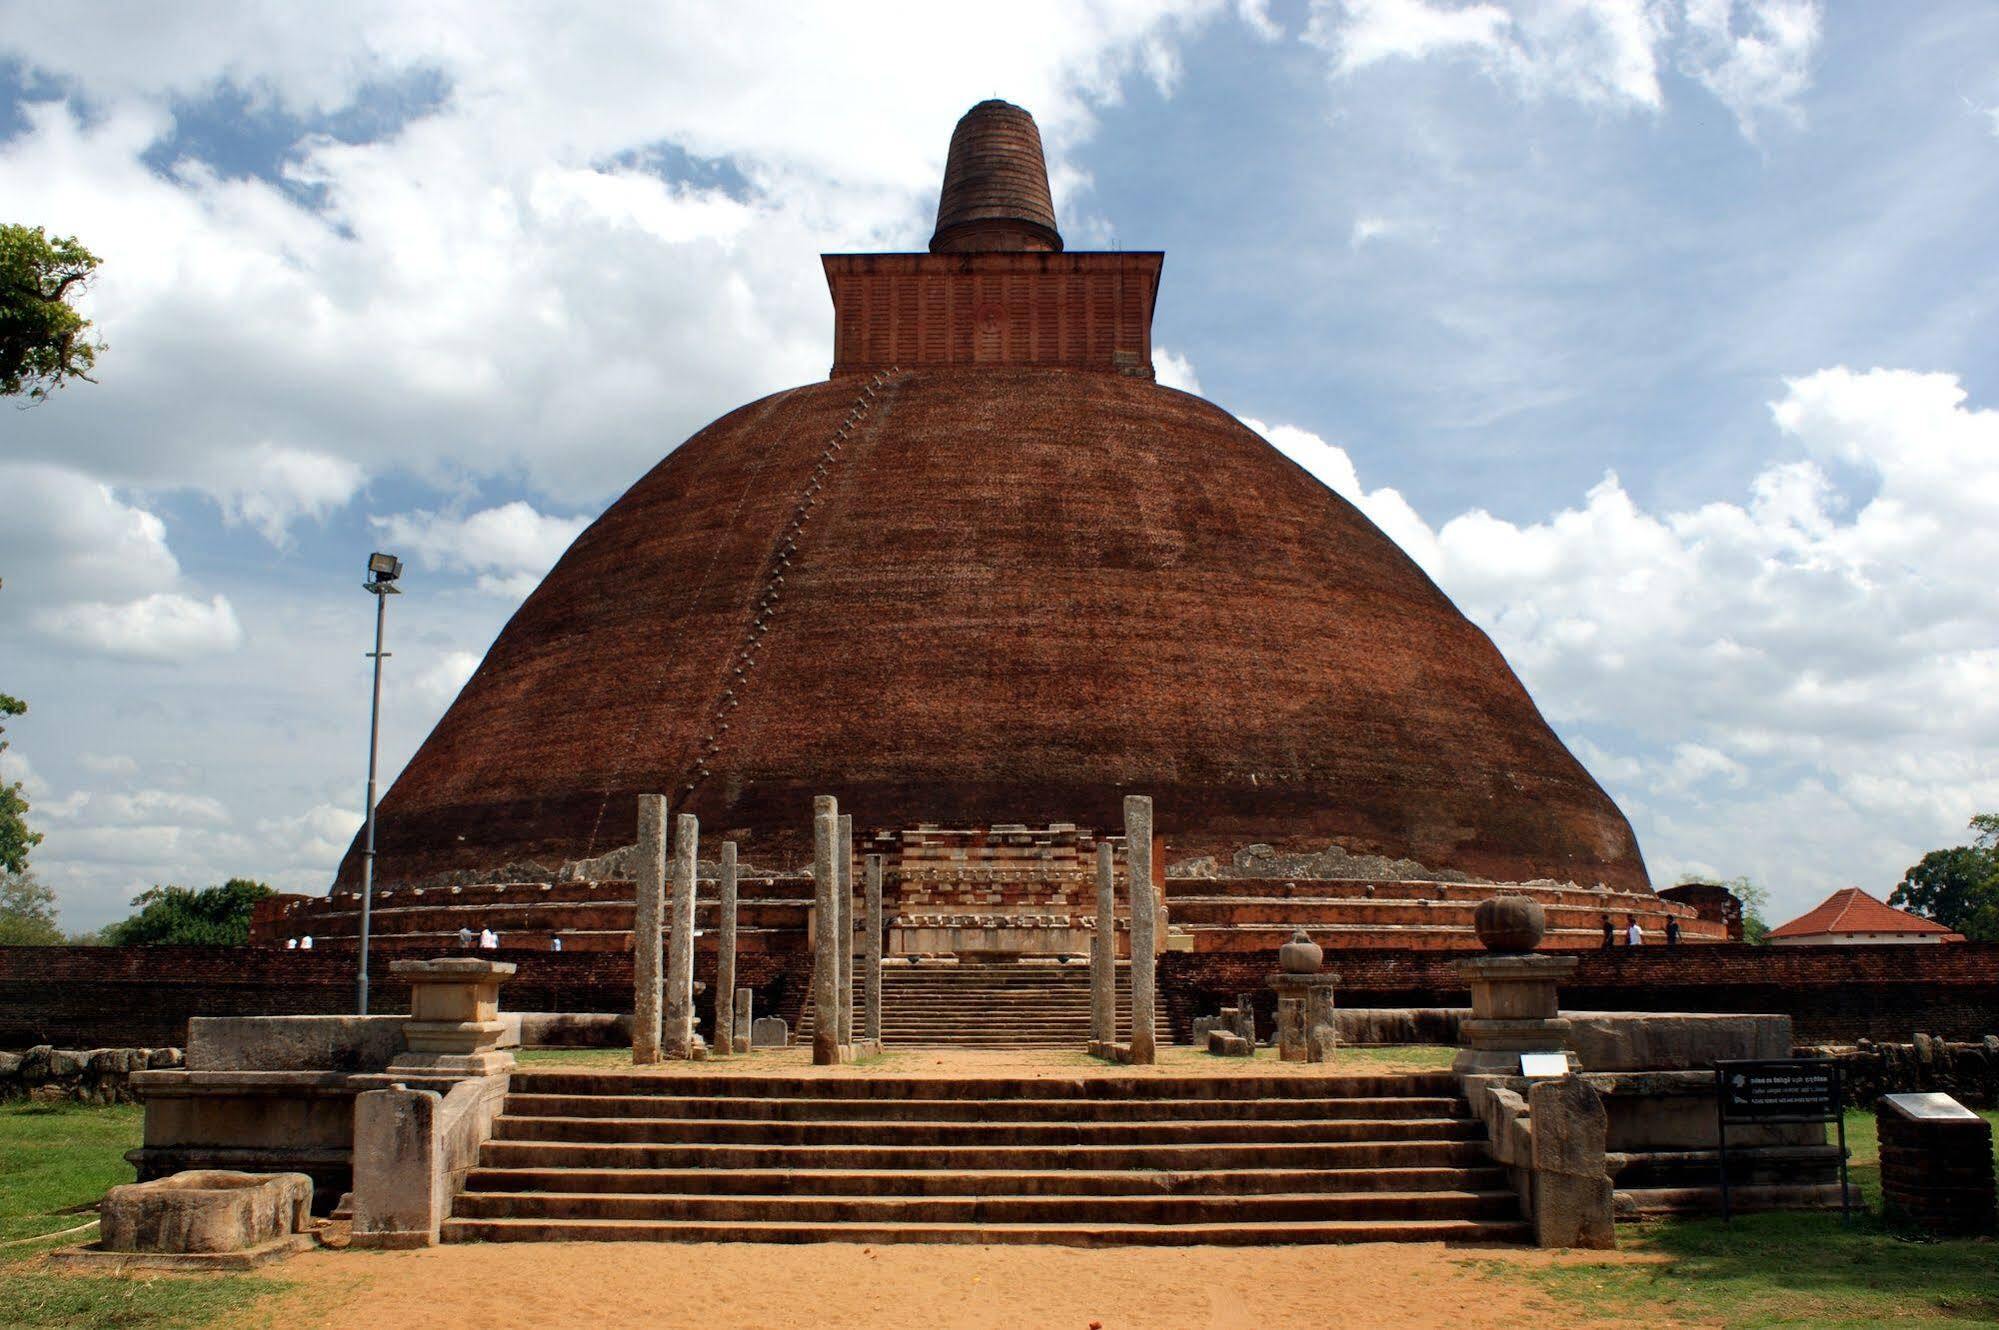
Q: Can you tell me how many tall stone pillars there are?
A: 8